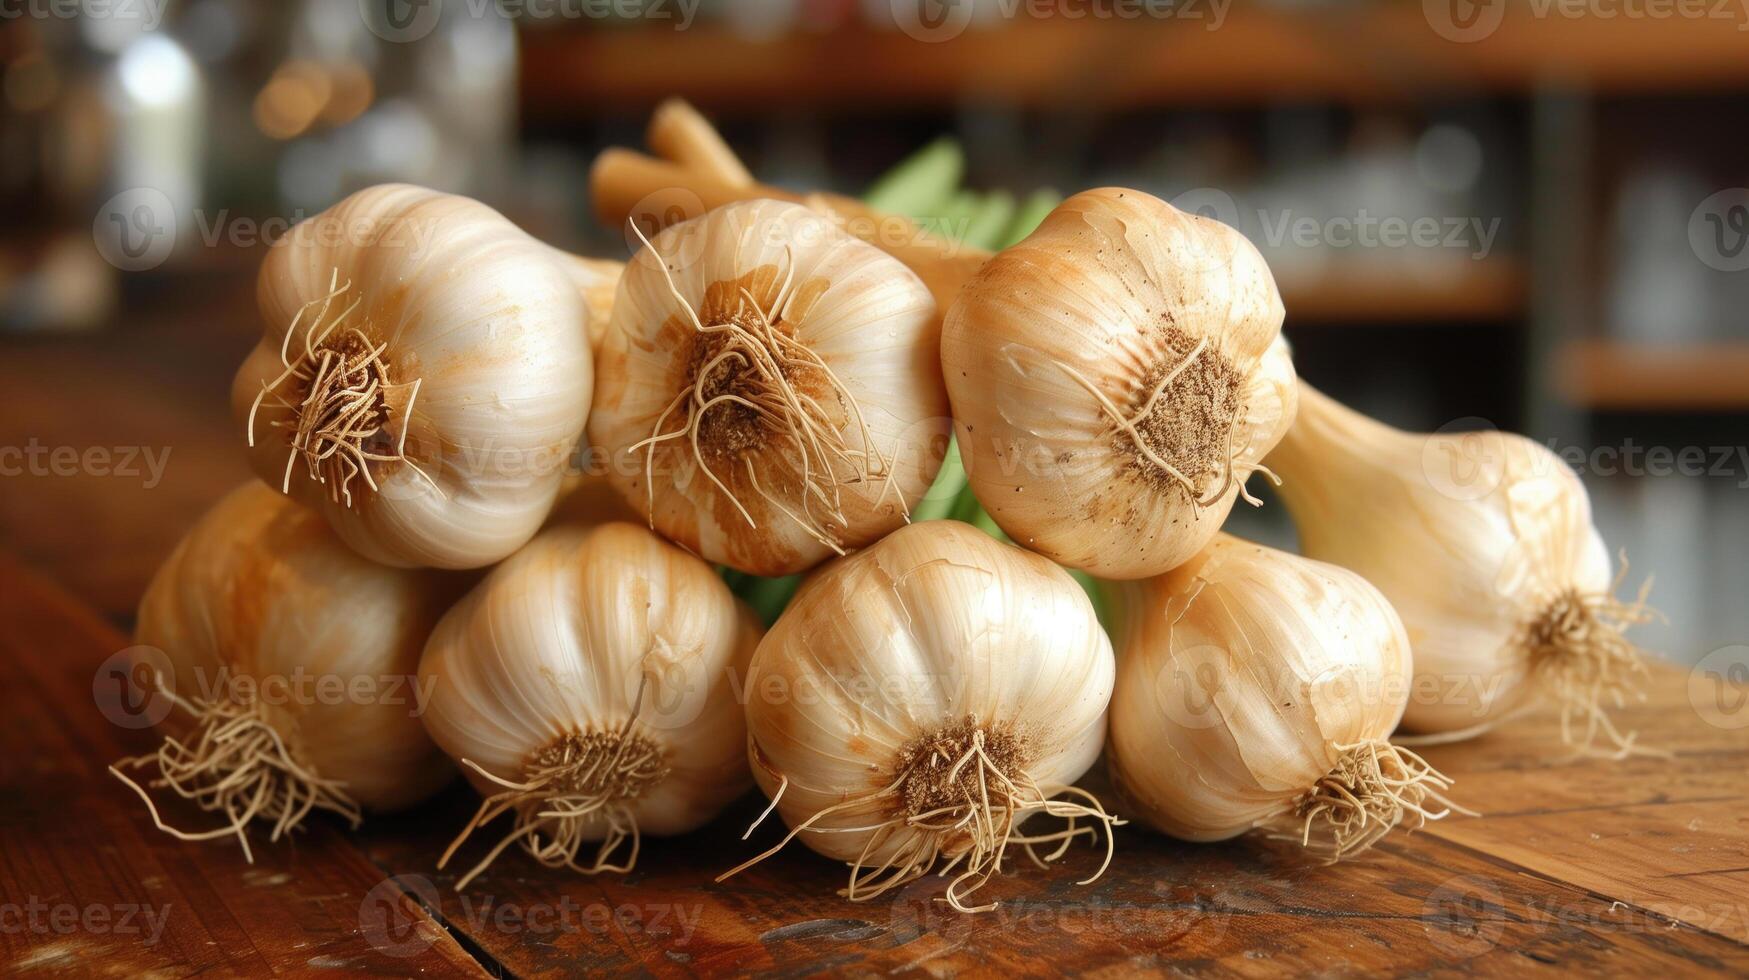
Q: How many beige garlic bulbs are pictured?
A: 8